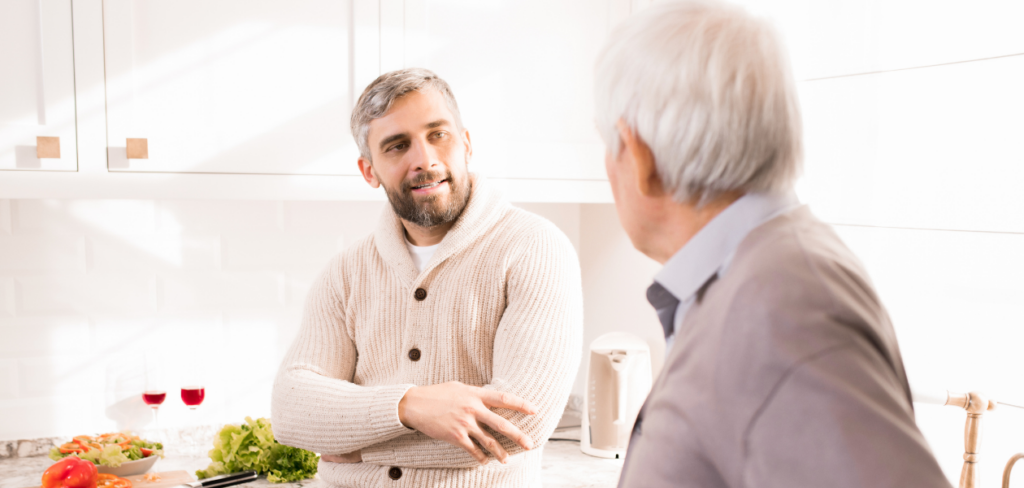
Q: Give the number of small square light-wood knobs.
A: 2